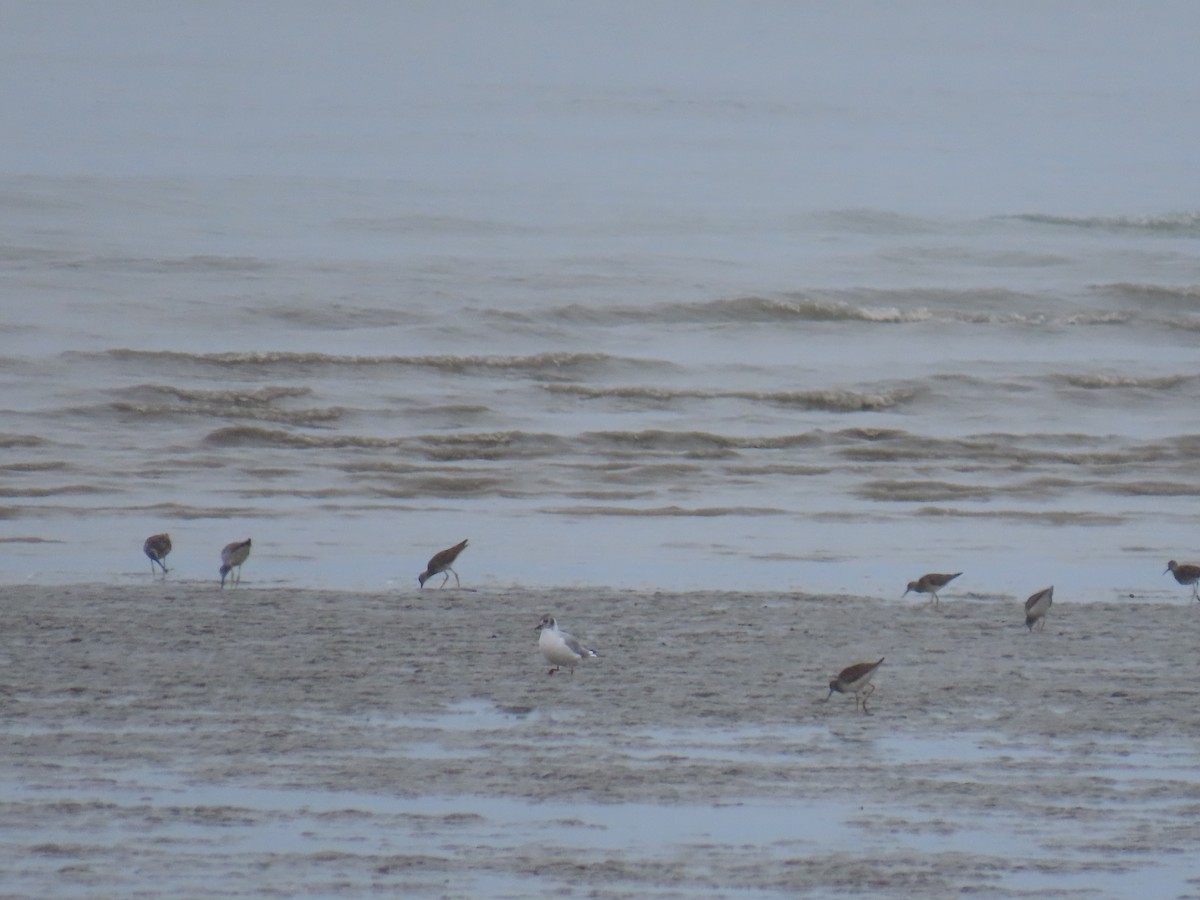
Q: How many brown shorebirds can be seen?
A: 7